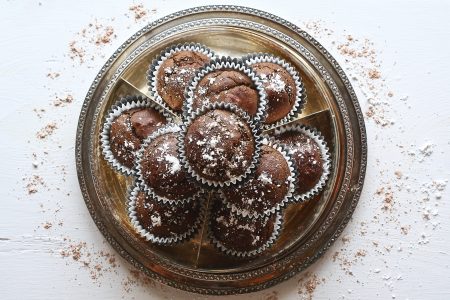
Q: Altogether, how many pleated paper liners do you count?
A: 10